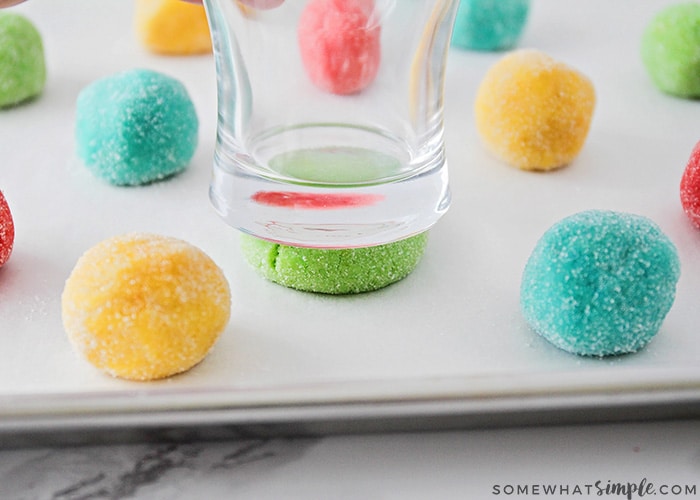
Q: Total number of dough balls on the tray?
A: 12